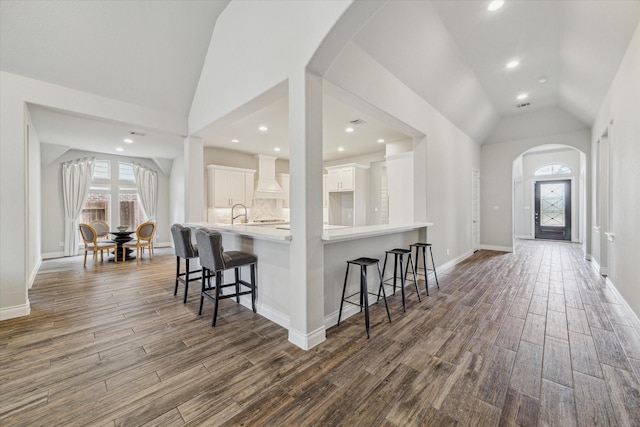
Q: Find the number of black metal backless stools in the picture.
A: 3